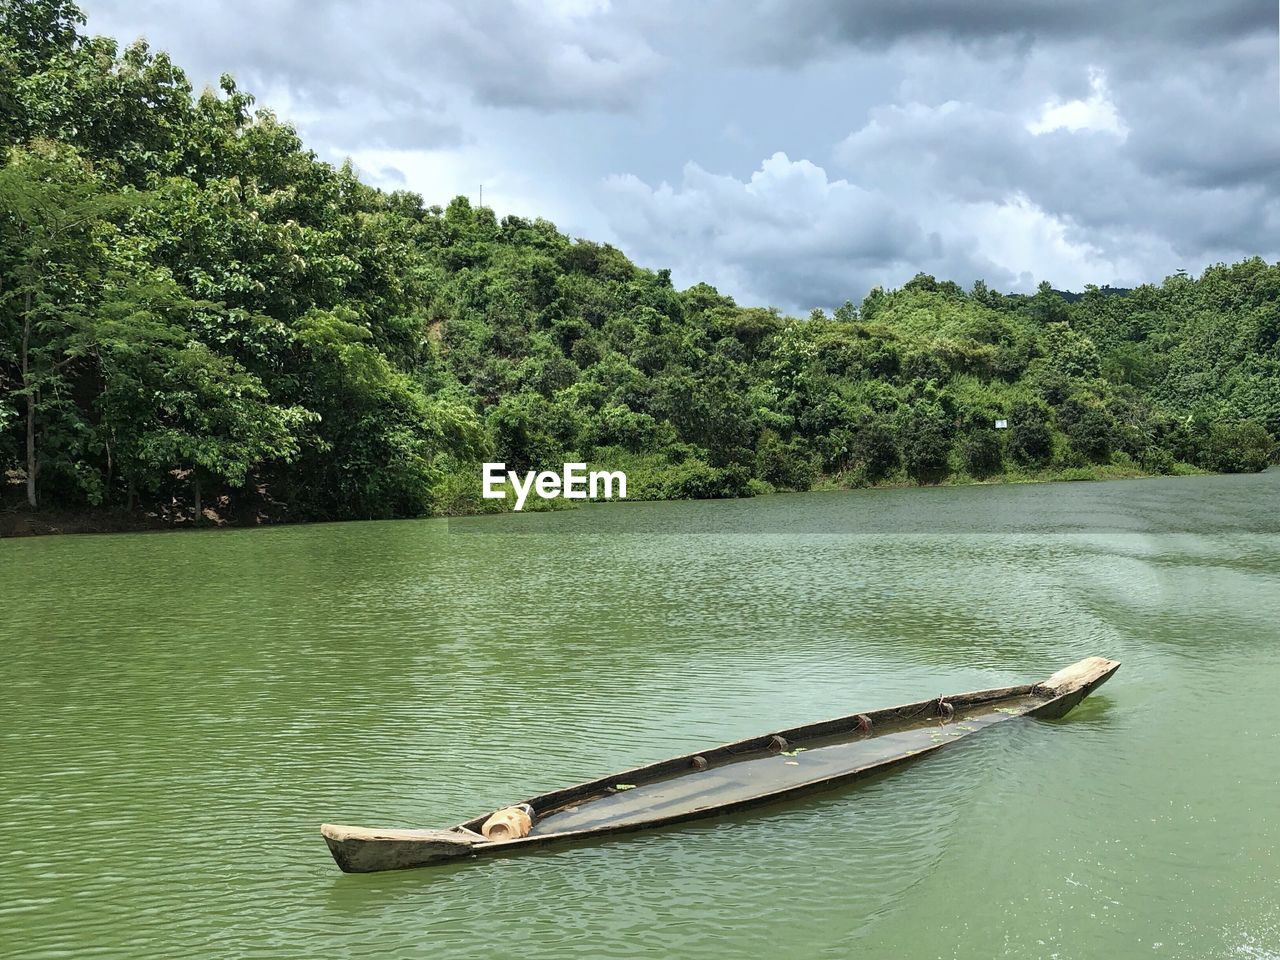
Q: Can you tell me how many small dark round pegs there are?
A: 4